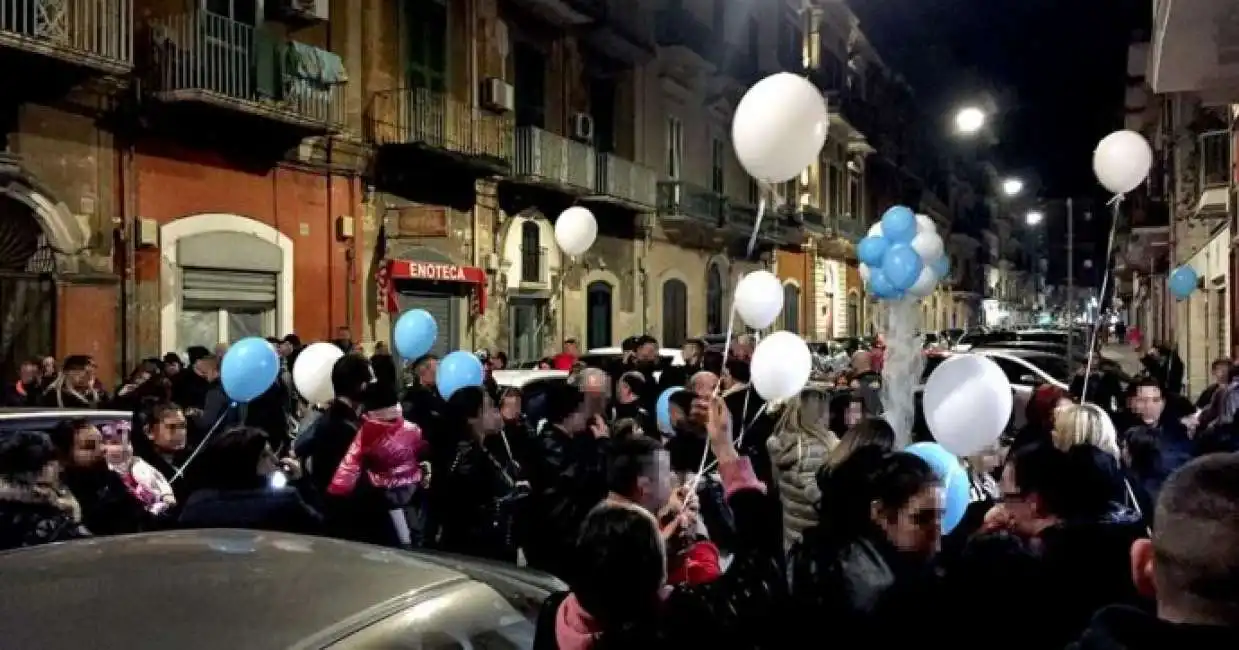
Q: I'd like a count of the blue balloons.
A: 11